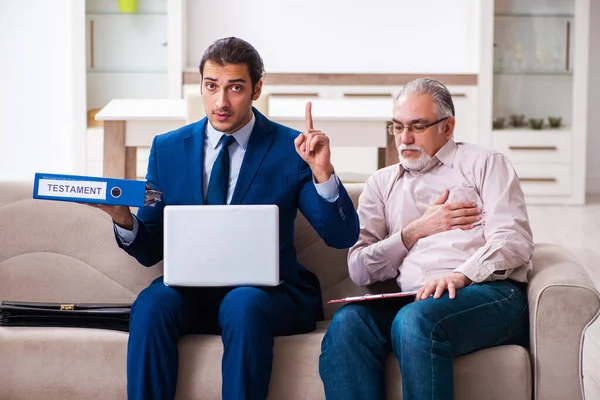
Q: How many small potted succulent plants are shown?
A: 4